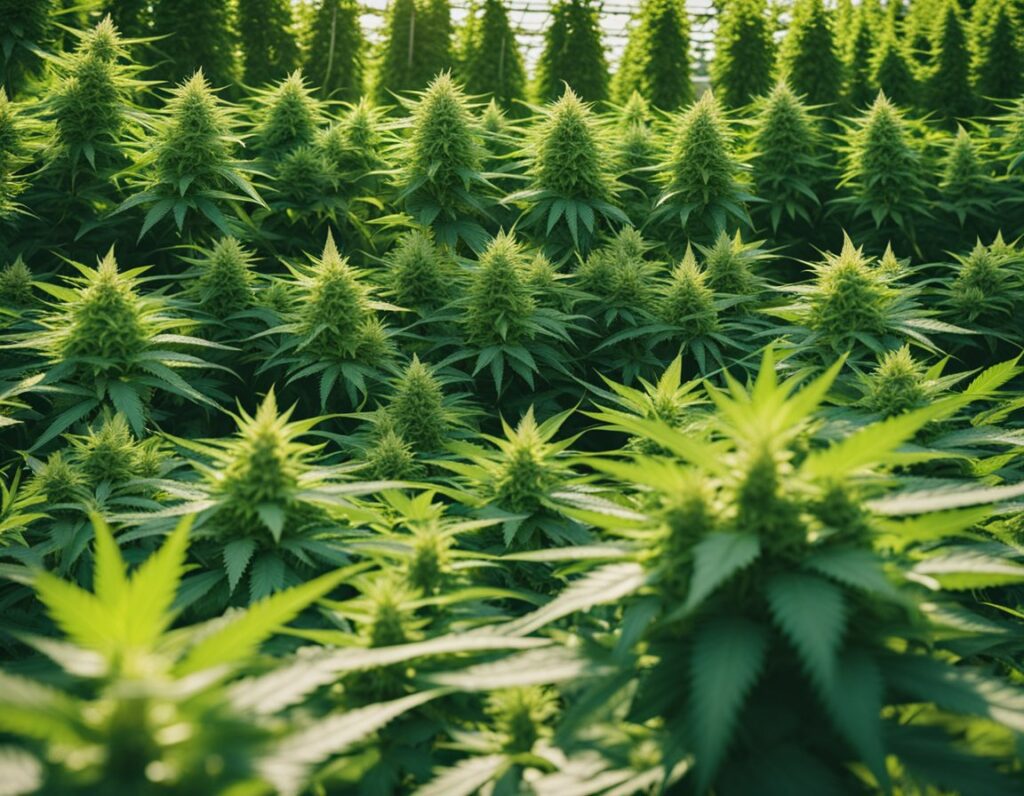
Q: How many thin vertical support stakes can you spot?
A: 3